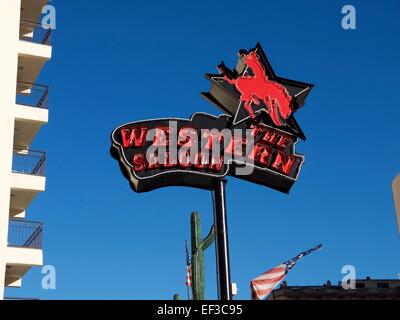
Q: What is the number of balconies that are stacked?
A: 4